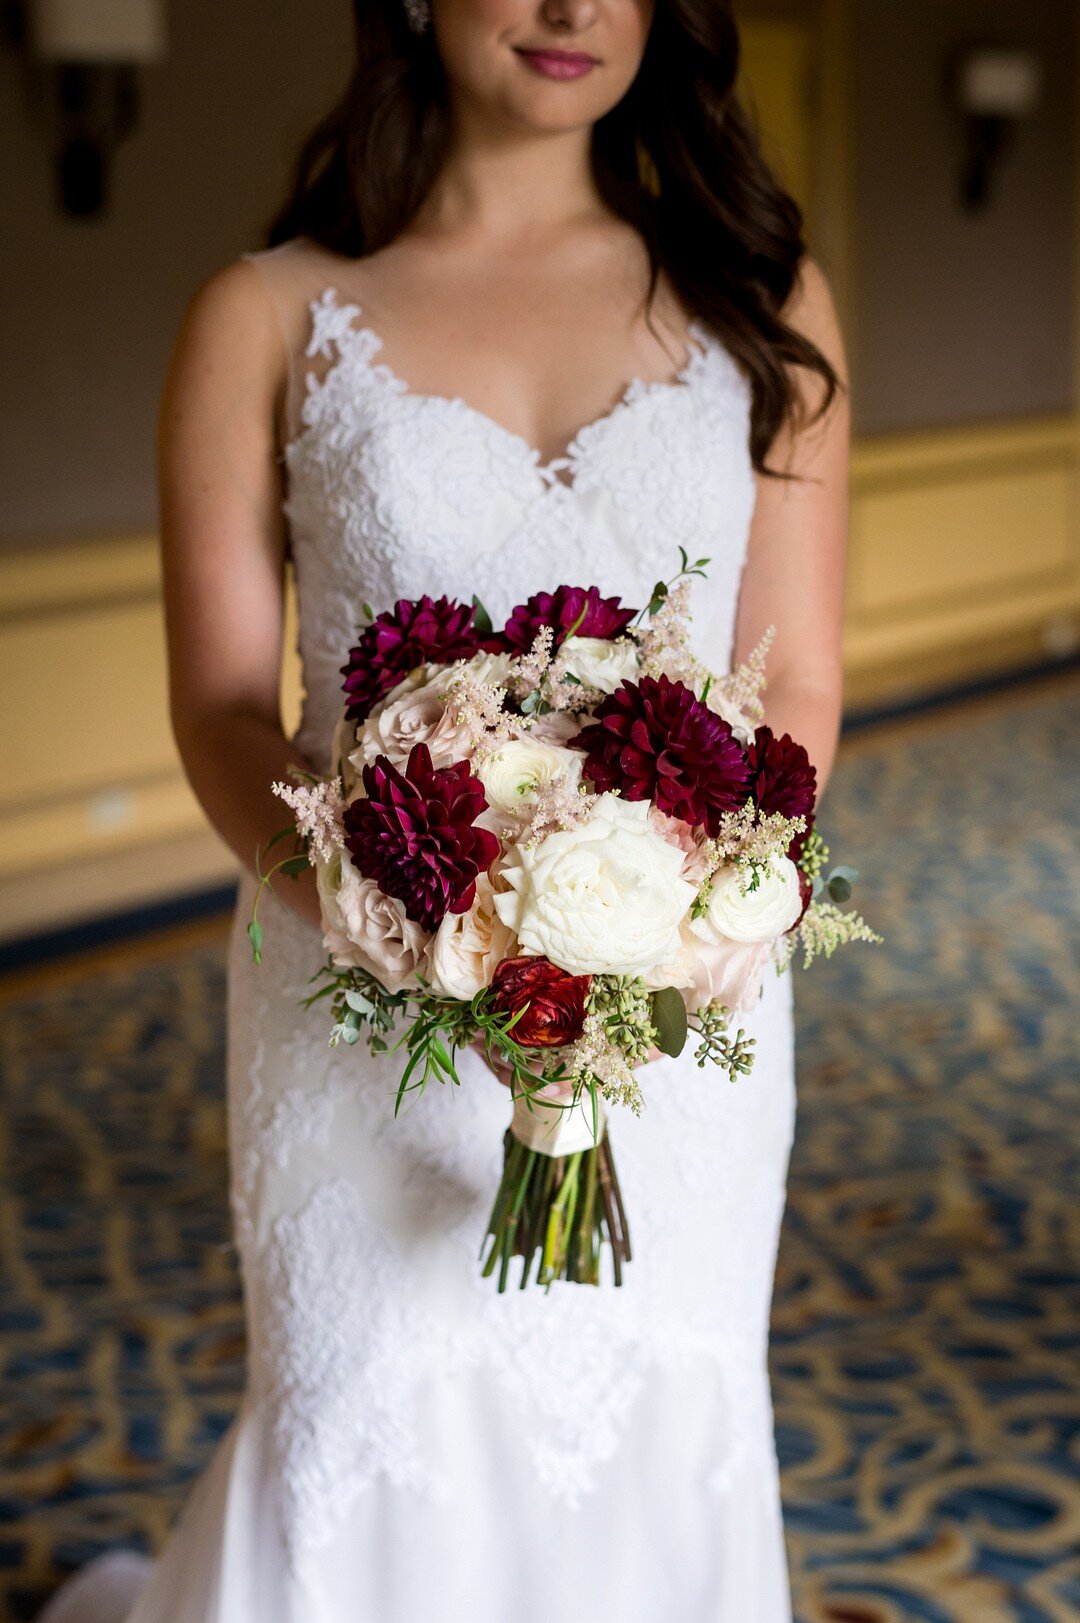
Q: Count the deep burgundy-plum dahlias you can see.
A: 5